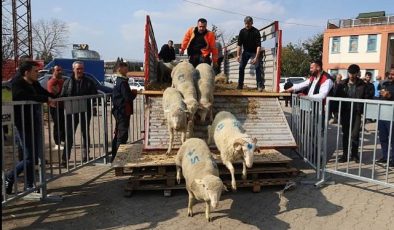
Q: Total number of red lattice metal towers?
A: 1